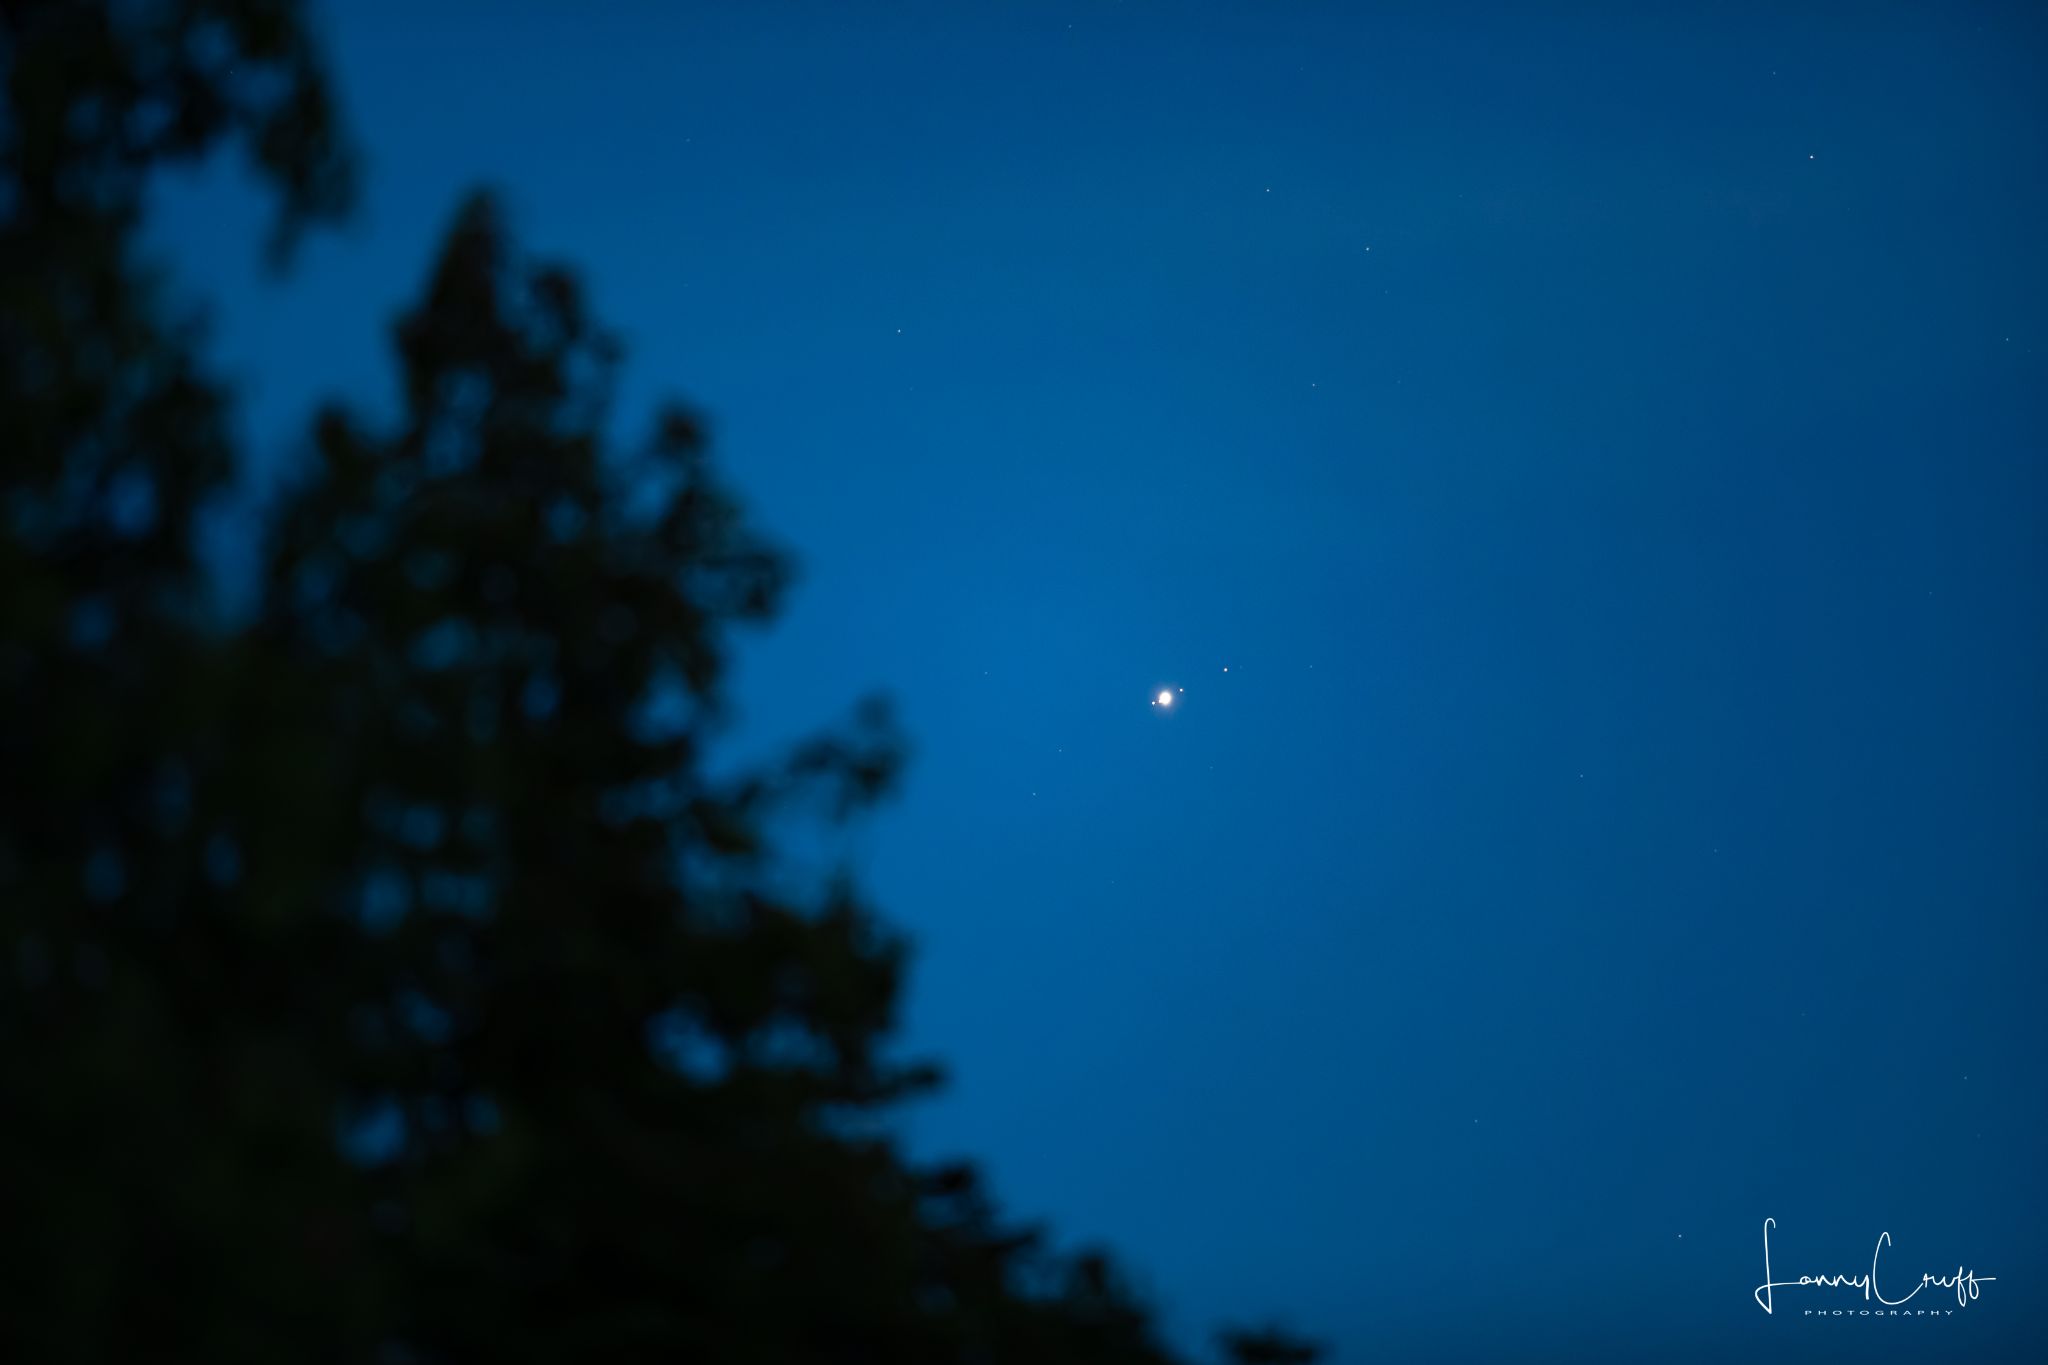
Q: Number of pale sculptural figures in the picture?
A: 0